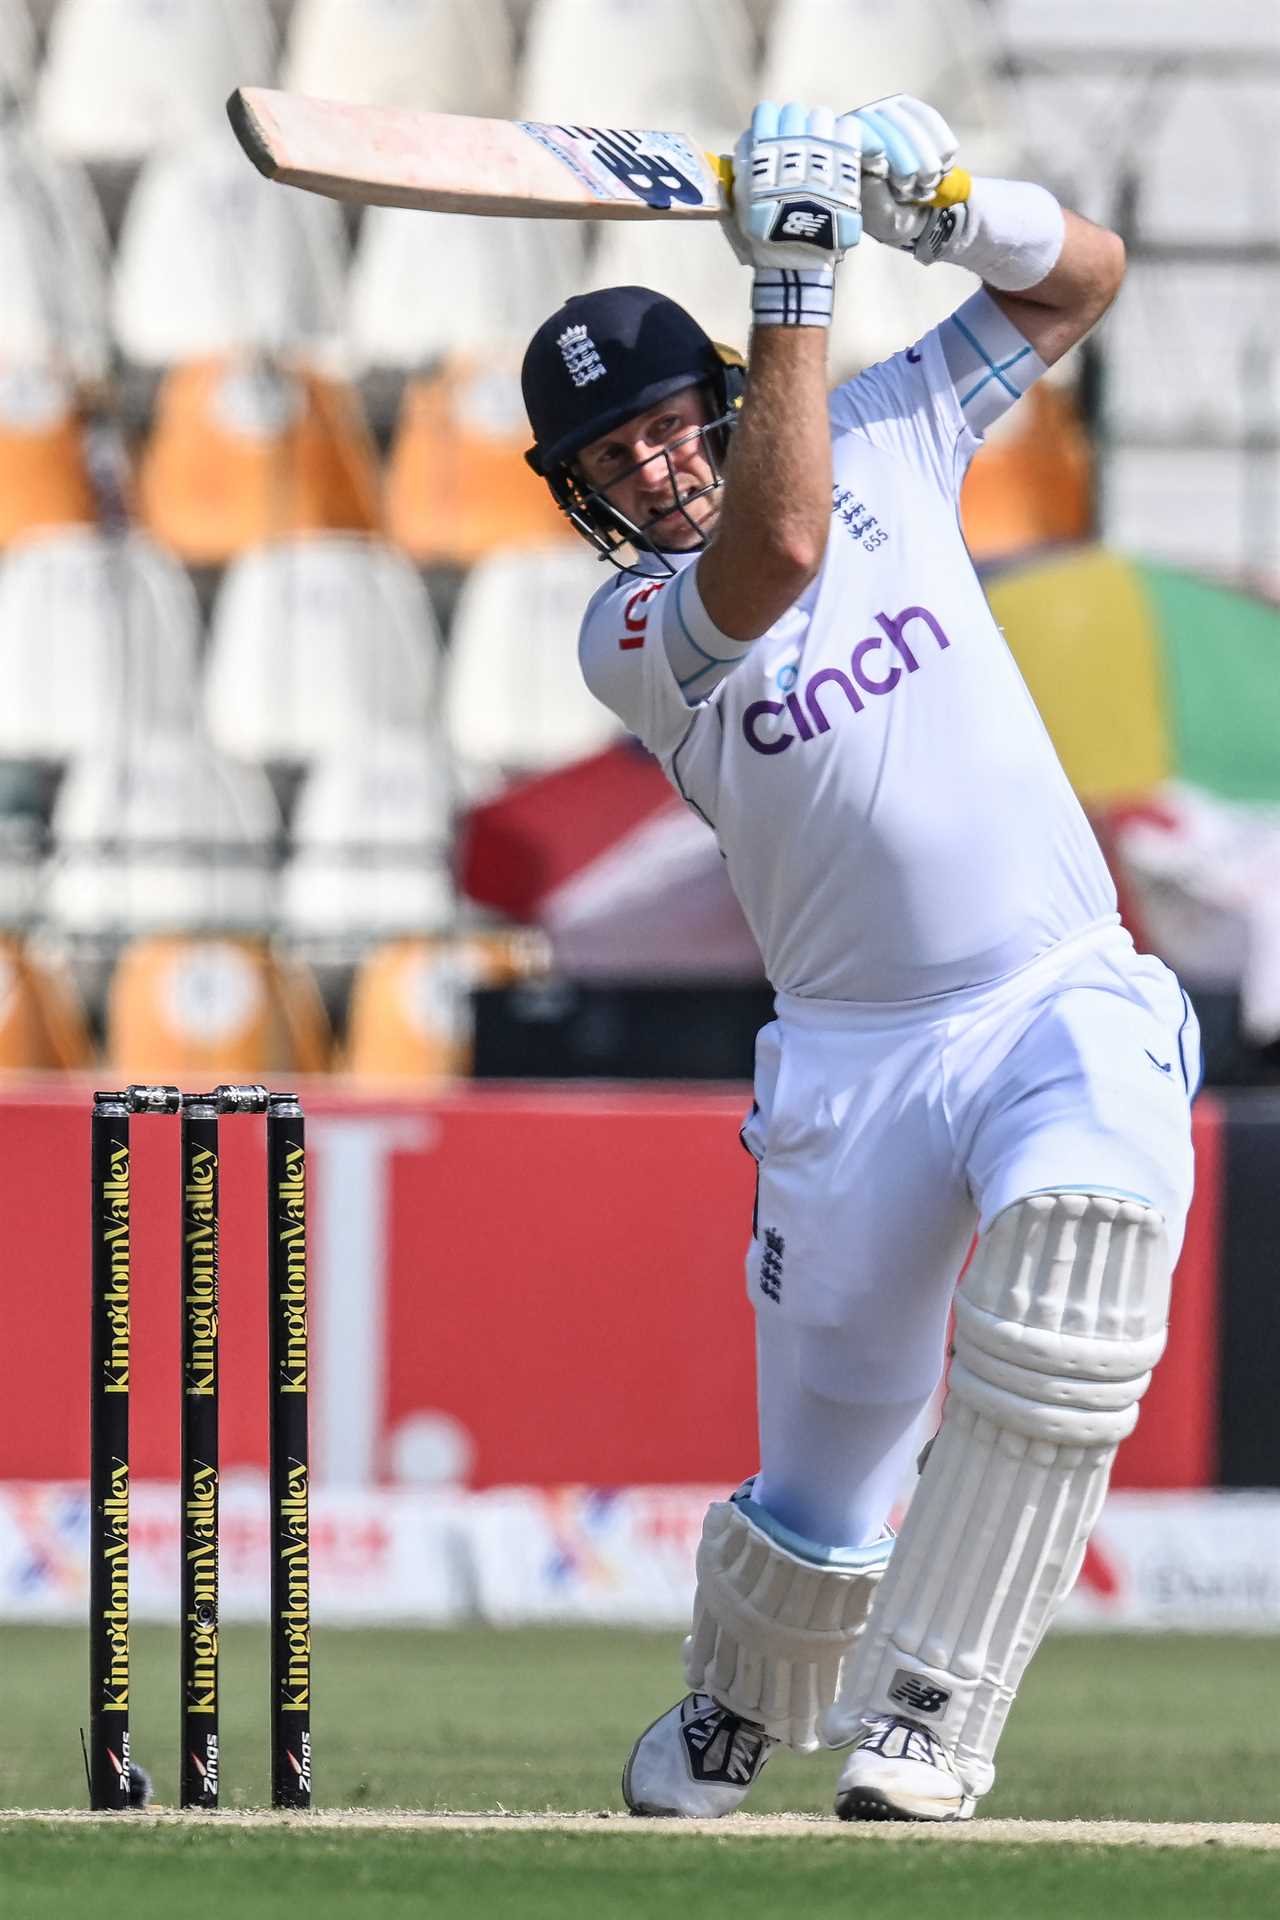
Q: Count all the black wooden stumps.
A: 3